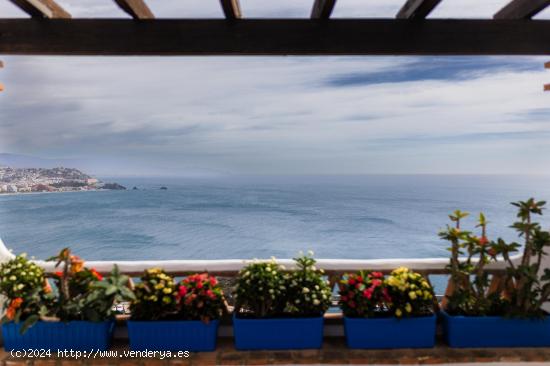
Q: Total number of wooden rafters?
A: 6